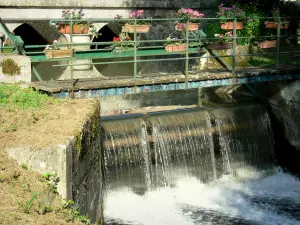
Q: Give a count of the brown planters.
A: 9